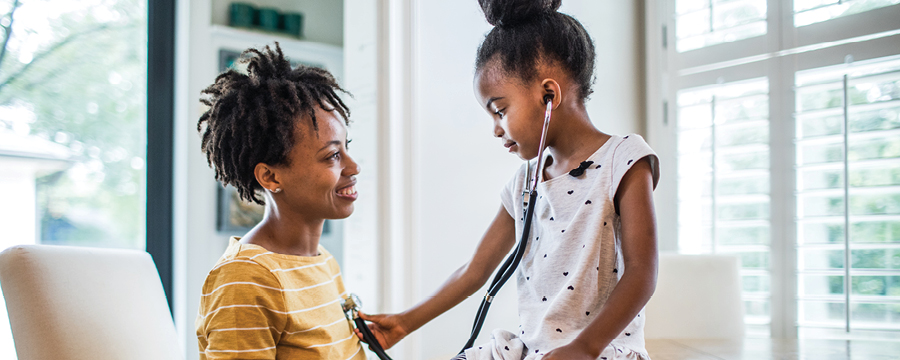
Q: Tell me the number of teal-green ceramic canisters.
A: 3